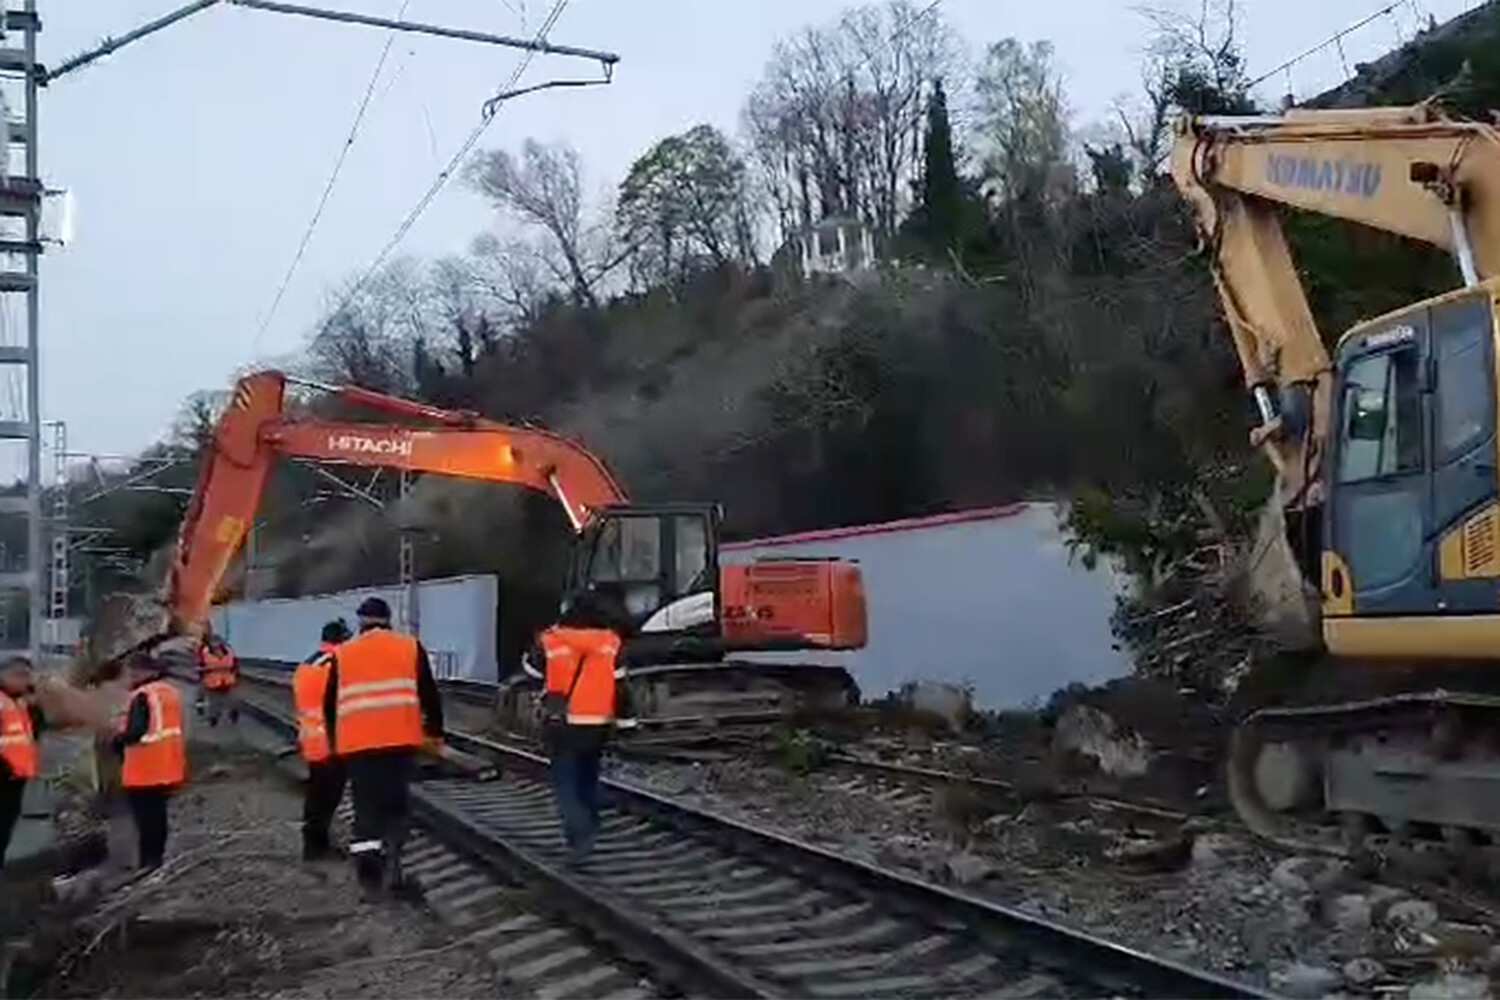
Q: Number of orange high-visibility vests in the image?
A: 6